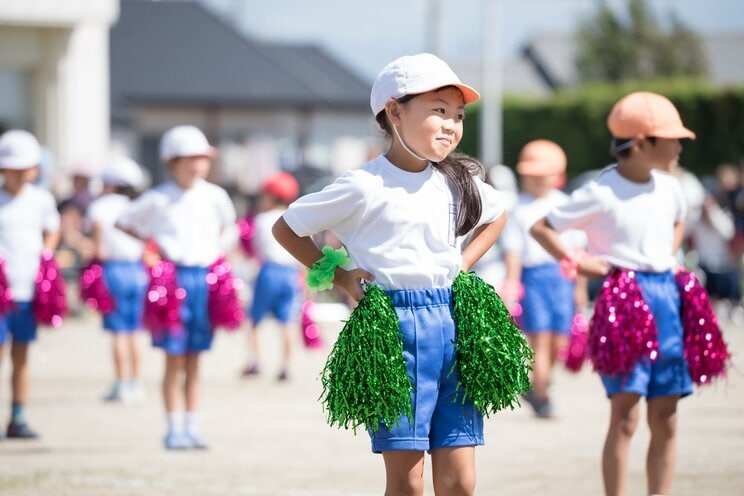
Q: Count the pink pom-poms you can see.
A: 11